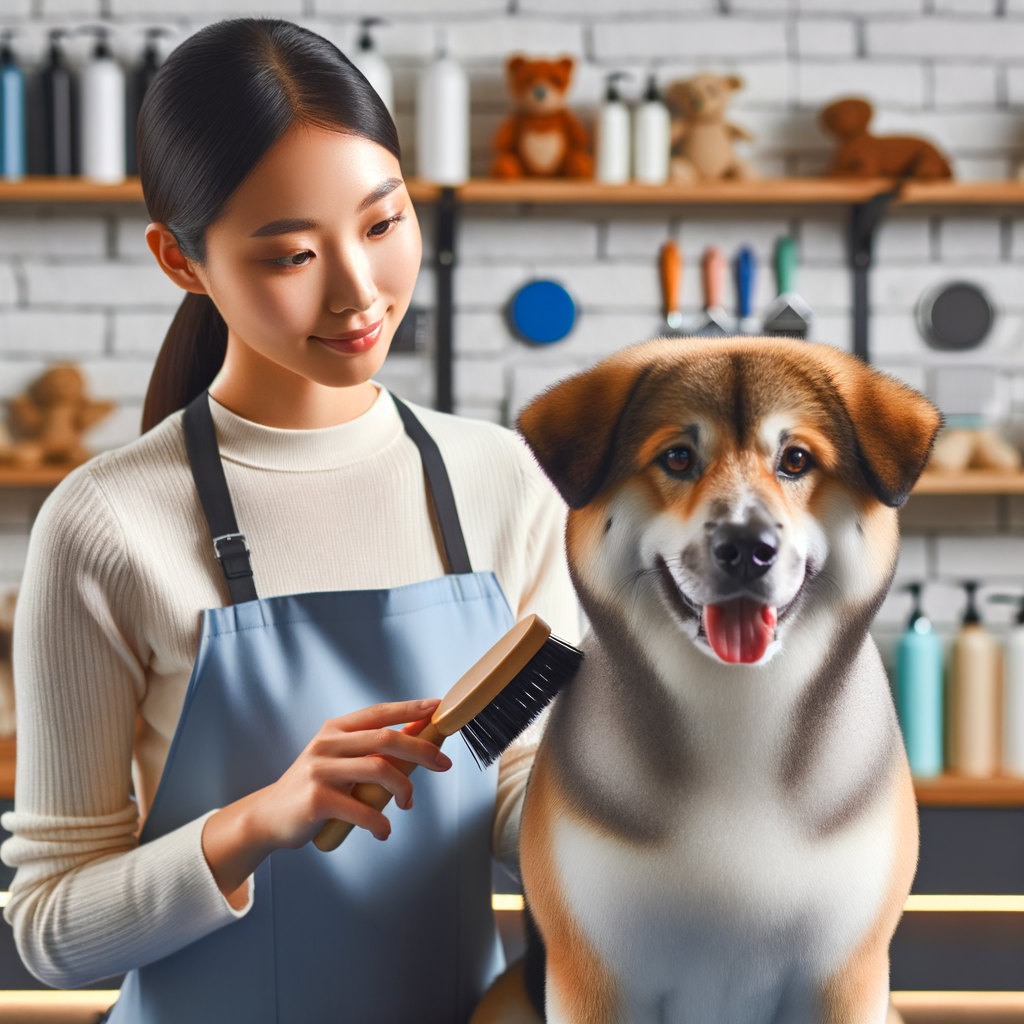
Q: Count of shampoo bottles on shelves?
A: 11